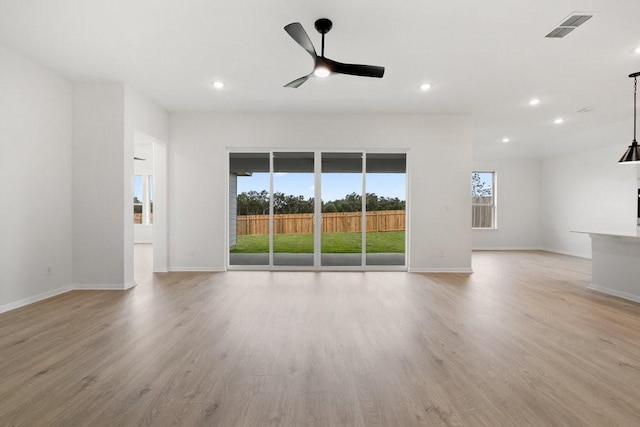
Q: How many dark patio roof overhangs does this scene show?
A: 1